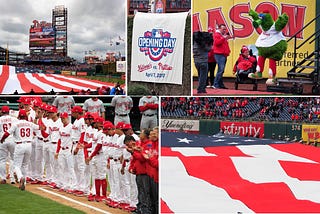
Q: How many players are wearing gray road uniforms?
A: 4